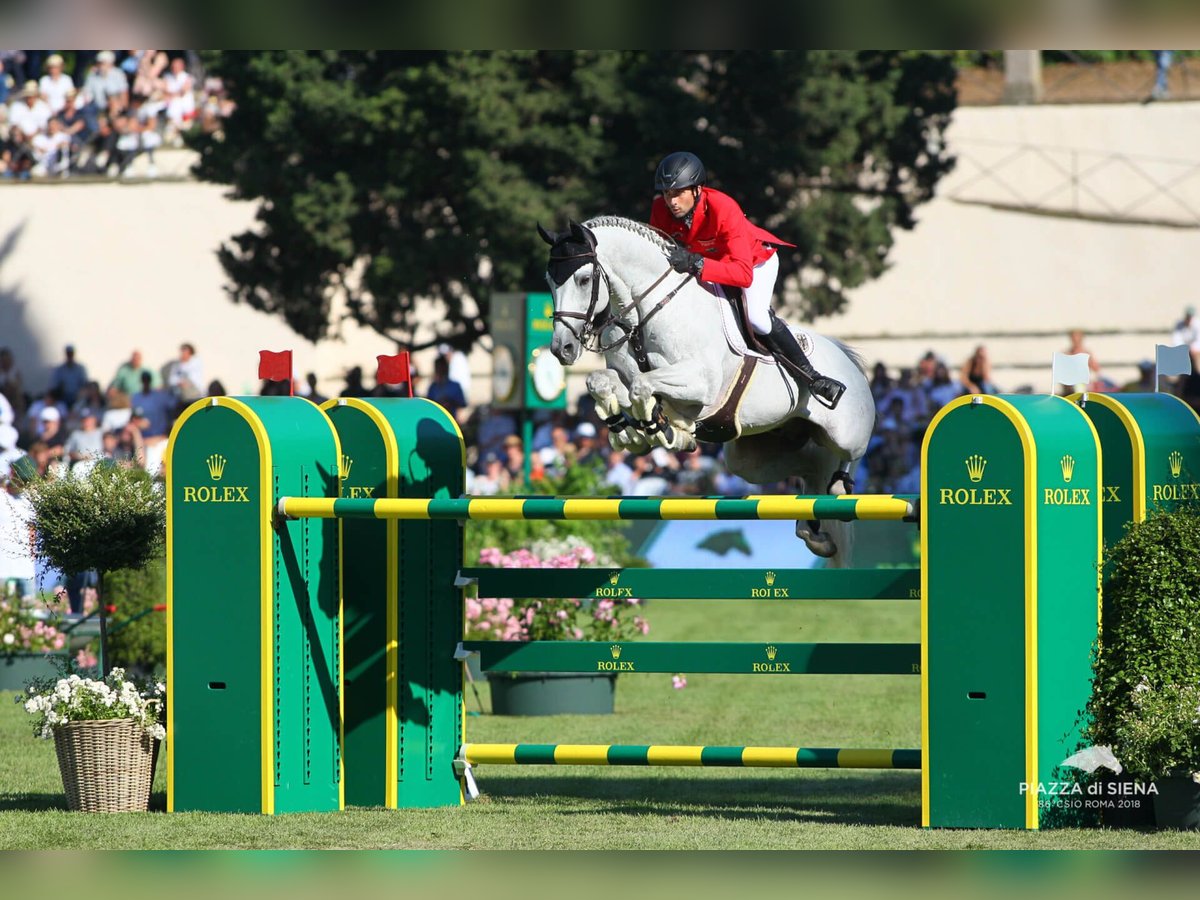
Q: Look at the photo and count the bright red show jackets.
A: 1